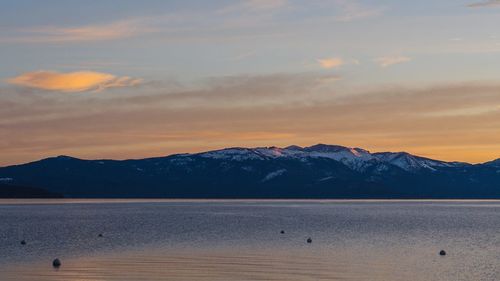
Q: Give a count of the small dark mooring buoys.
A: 6